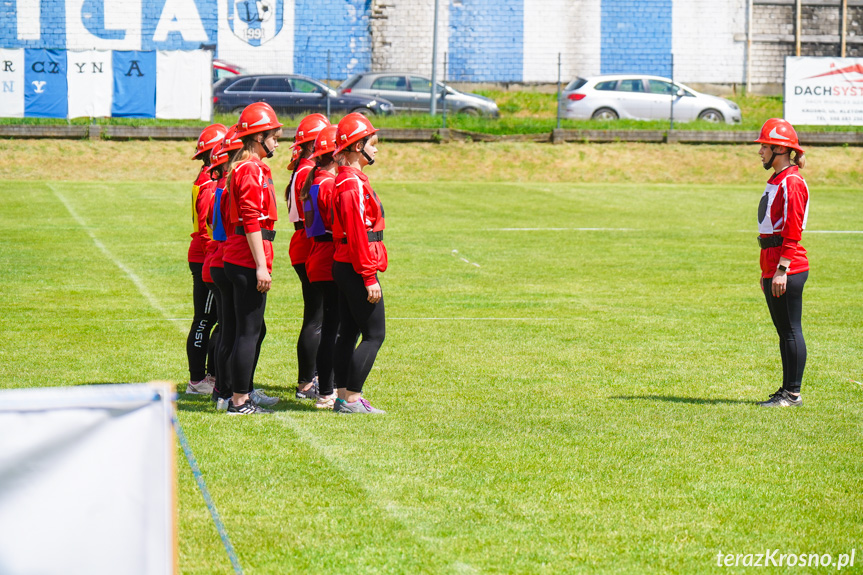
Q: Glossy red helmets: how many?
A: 9